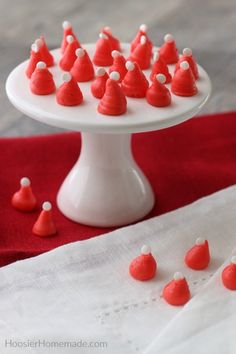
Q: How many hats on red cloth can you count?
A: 2